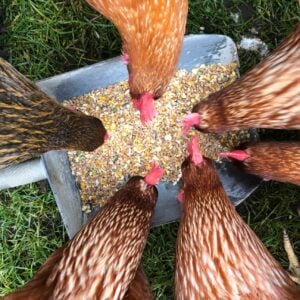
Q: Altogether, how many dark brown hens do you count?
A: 1